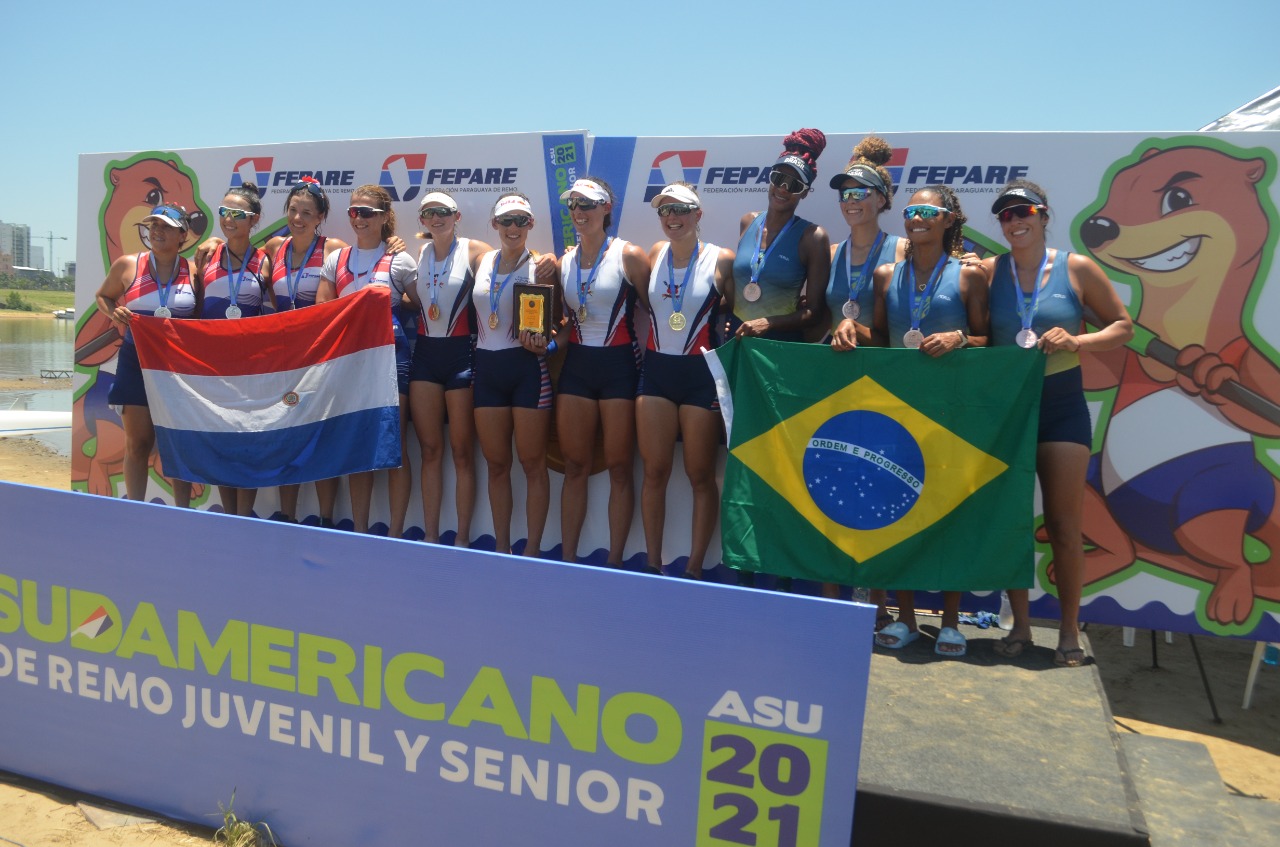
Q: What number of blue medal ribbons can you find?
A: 12